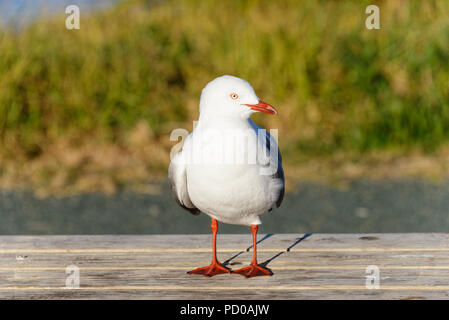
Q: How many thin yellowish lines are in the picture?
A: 3